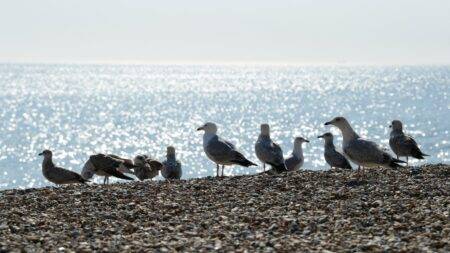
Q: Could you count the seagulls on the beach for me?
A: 10